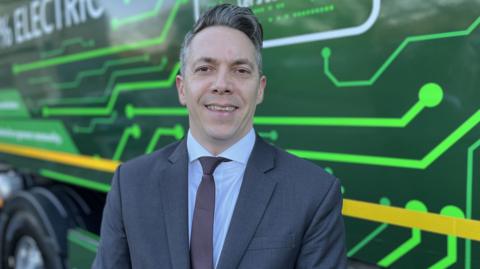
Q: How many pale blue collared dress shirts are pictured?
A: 1